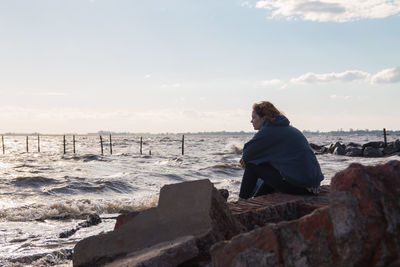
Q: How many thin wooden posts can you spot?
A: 11